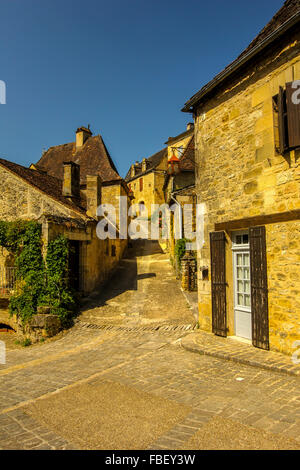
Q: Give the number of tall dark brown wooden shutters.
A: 2